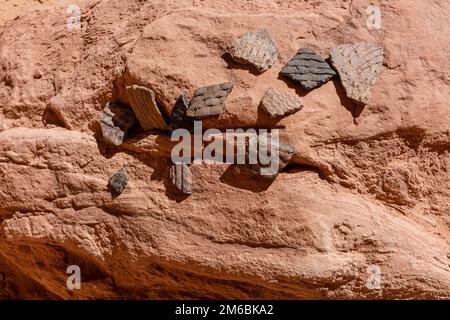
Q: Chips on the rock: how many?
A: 11